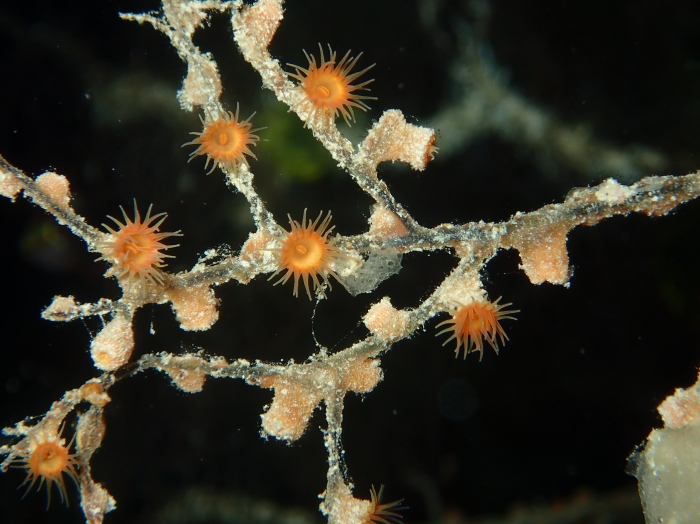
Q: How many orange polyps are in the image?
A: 7